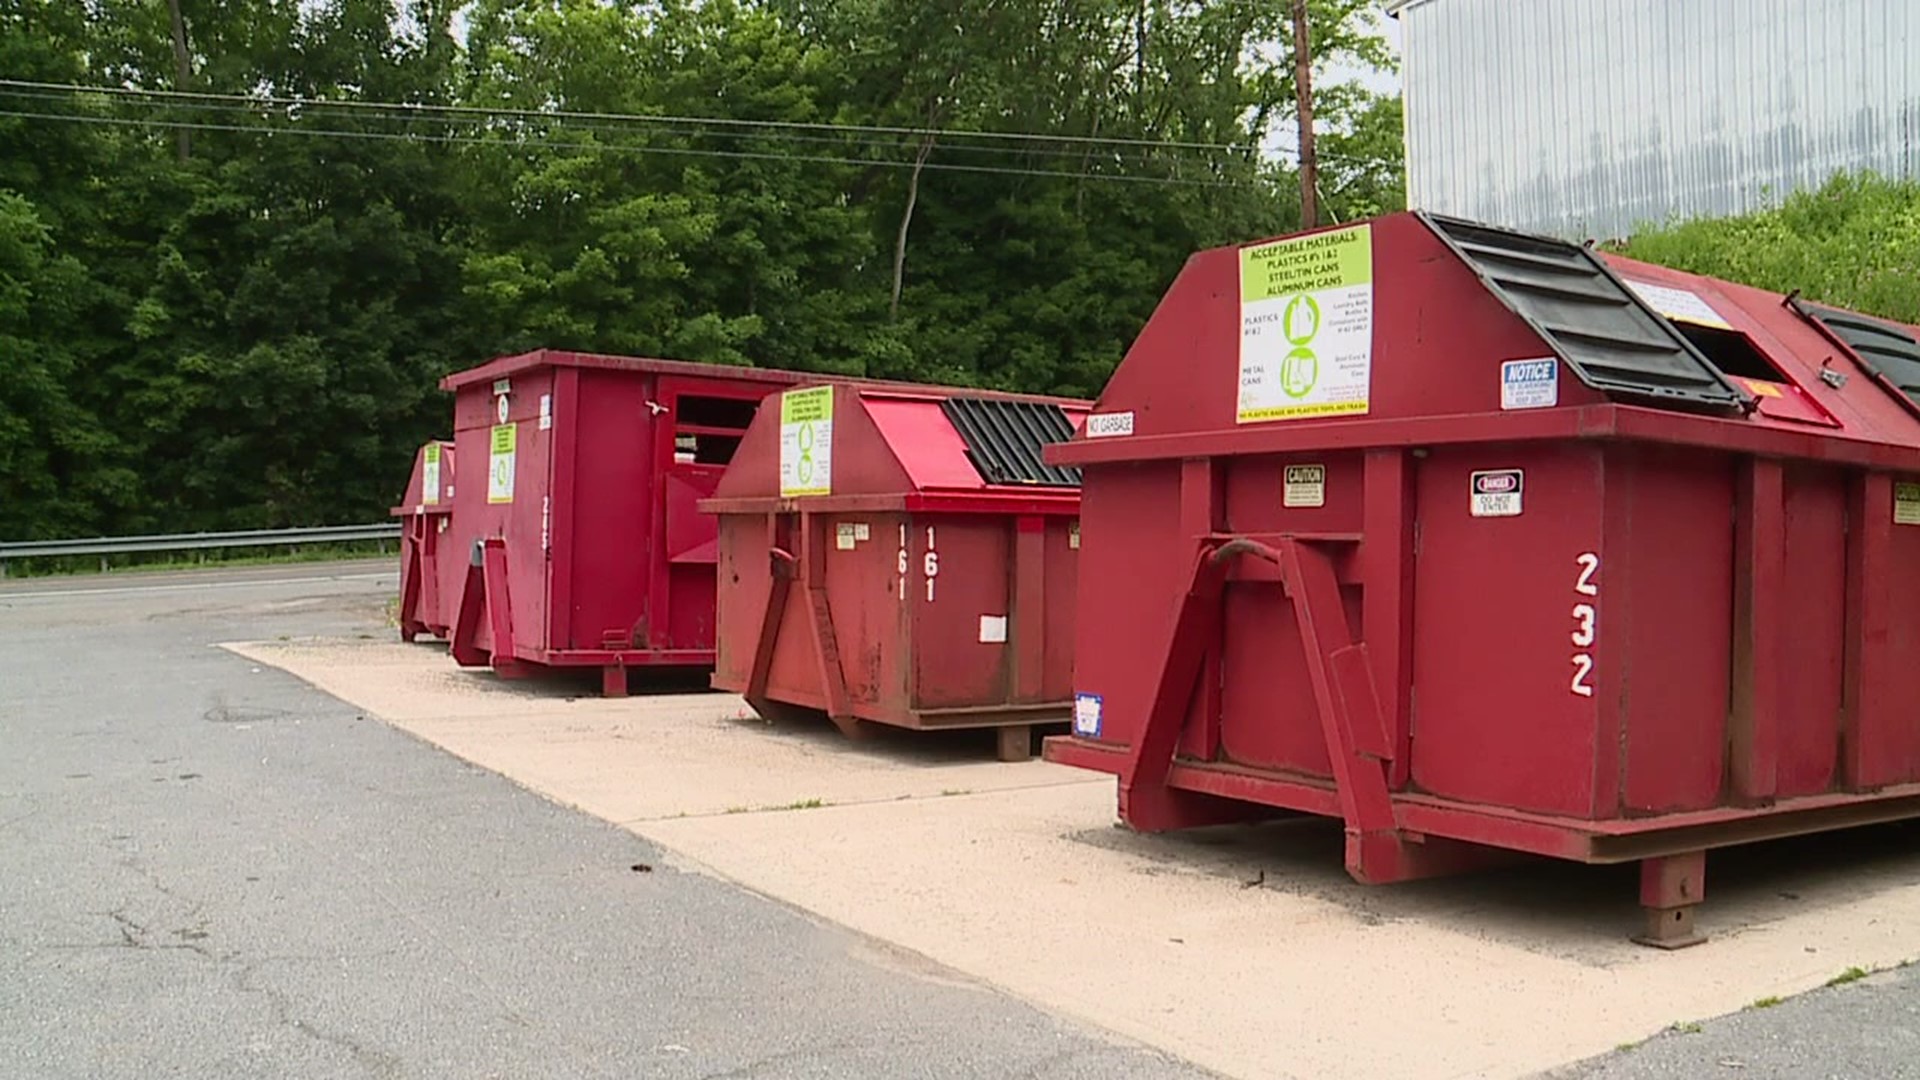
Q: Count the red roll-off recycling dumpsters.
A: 4